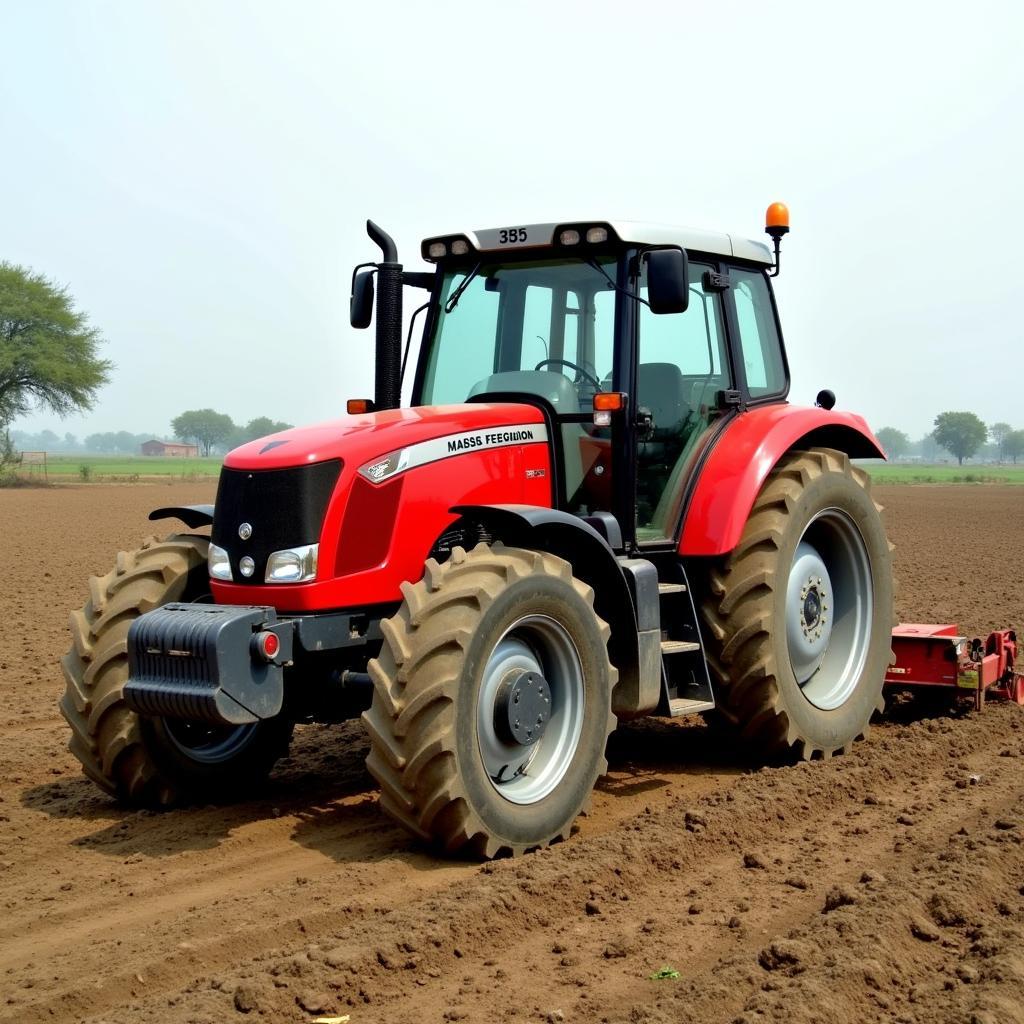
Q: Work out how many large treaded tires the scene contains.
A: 3